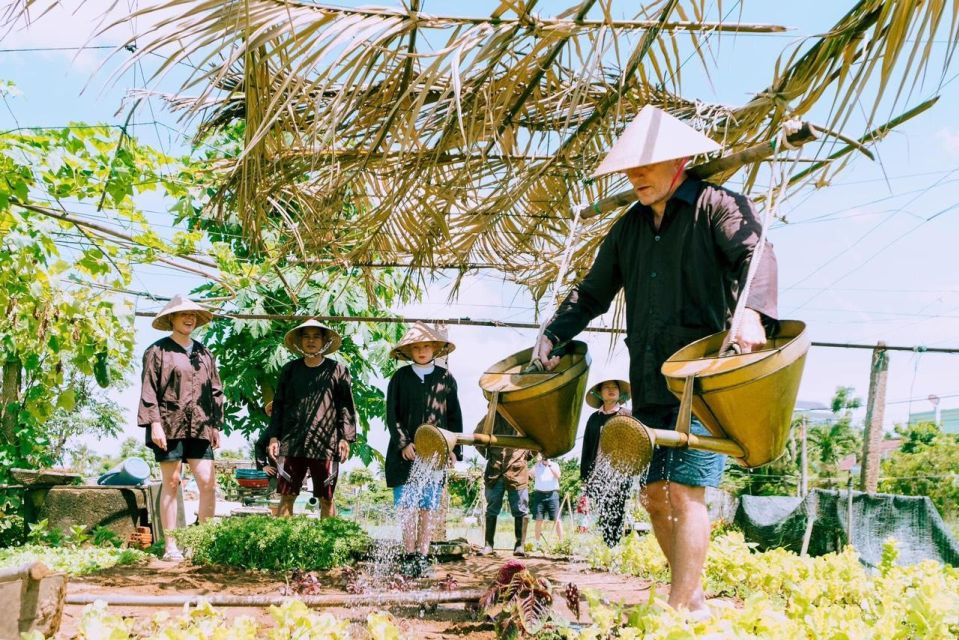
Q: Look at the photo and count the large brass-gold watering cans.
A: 2